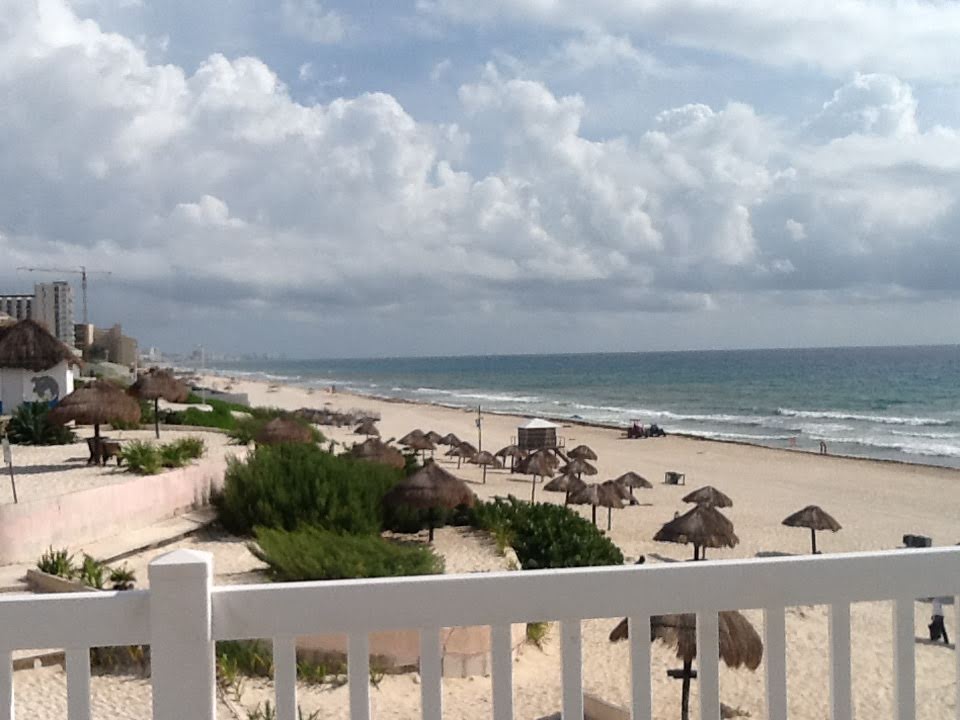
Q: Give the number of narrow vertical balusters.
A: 13